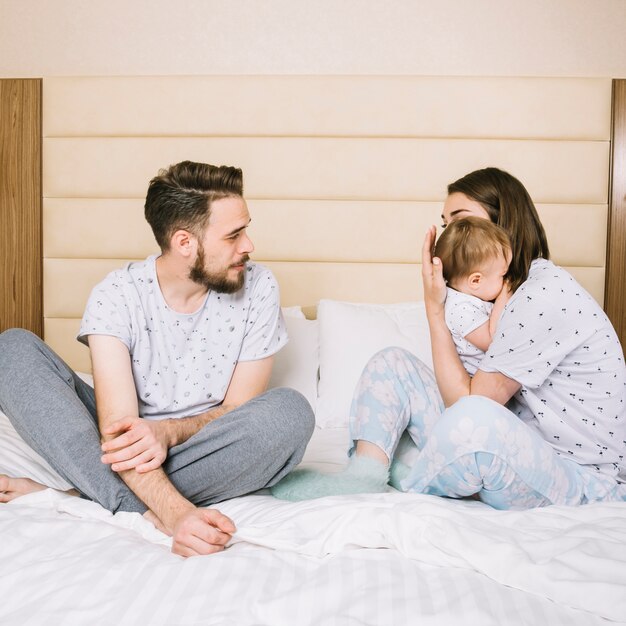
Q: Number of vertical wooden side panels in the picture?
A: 2